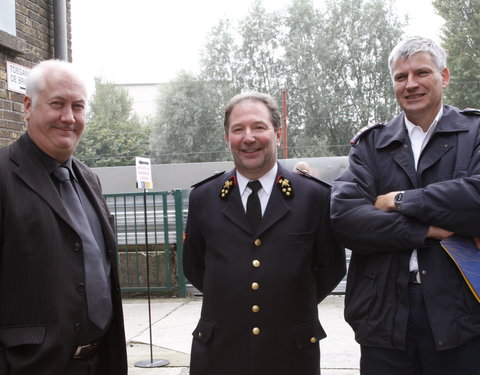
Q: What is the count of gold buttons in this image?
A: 7